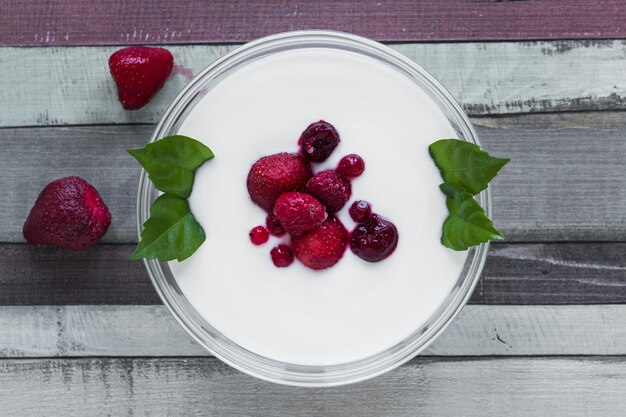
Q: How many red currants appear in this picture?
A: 5